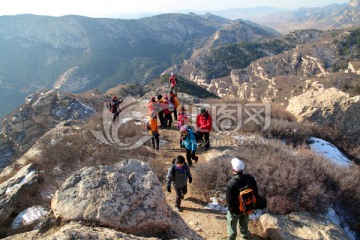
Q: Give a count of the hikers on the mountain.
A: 12